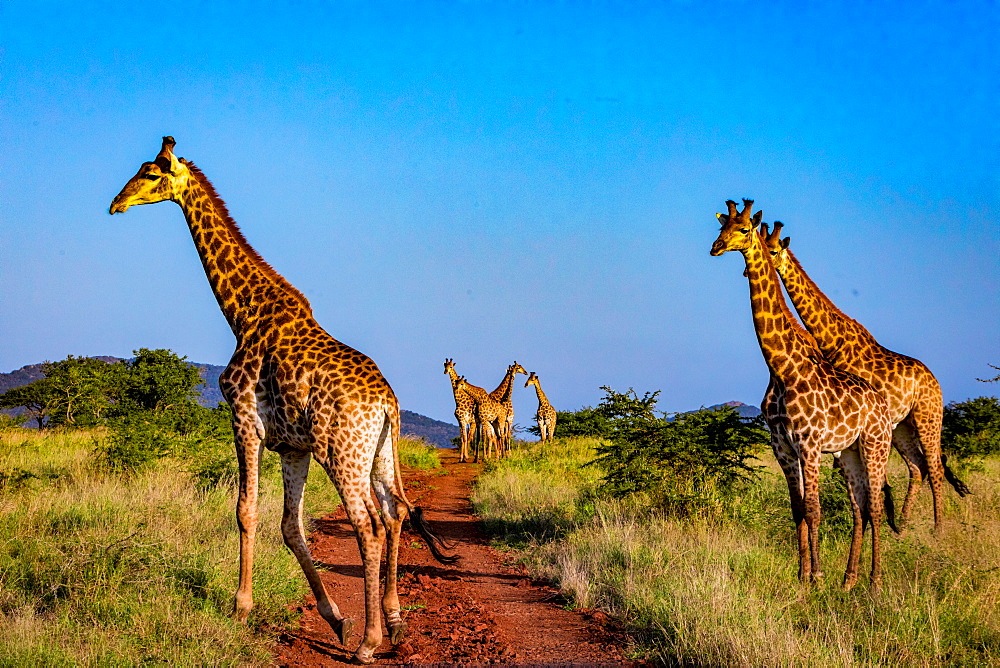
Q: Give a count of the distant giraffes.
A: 5